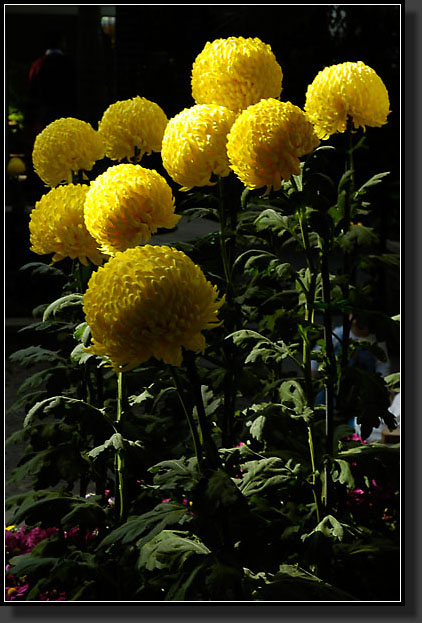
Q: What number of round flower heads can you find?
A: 9